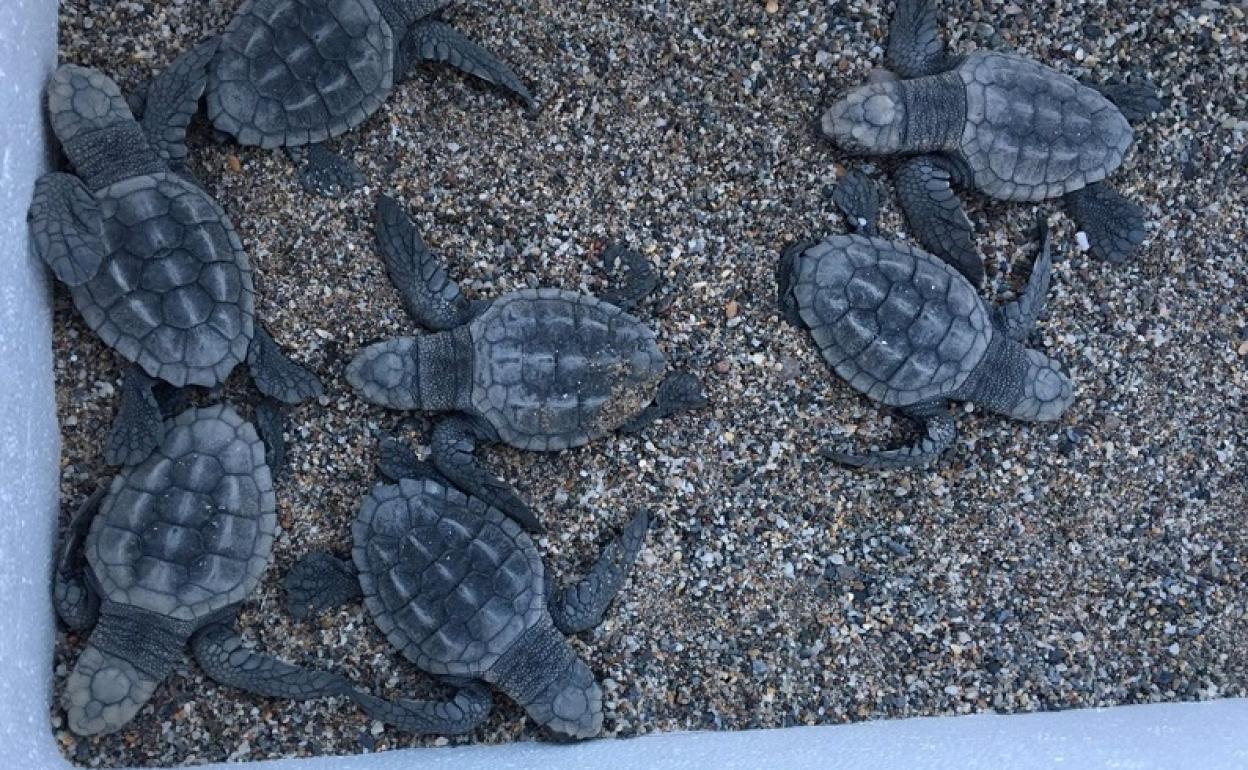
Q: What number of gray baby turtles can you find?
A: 7